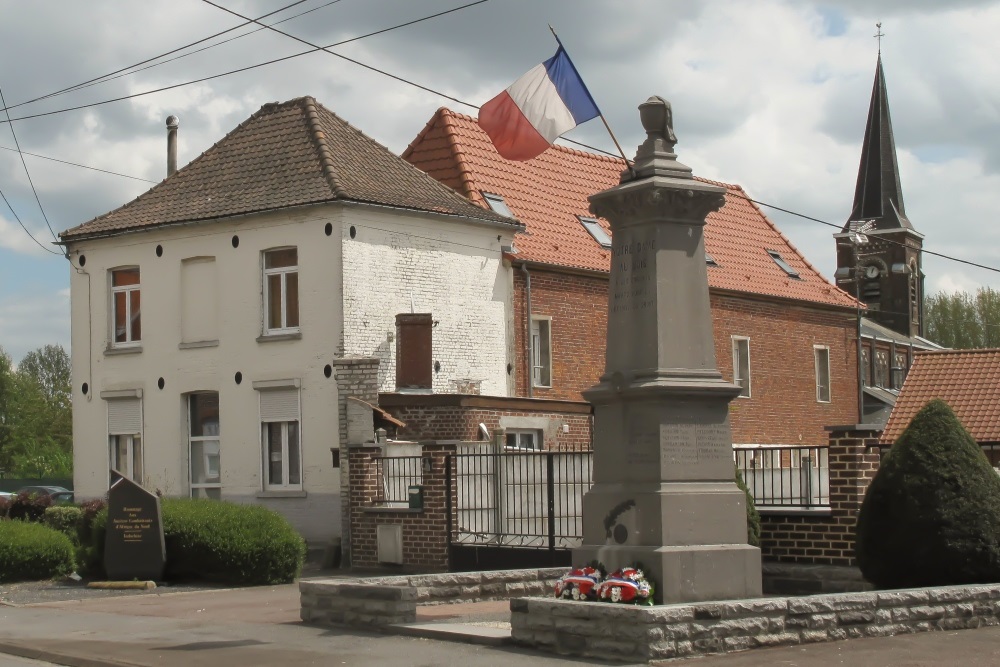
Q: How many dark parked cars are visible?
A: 2